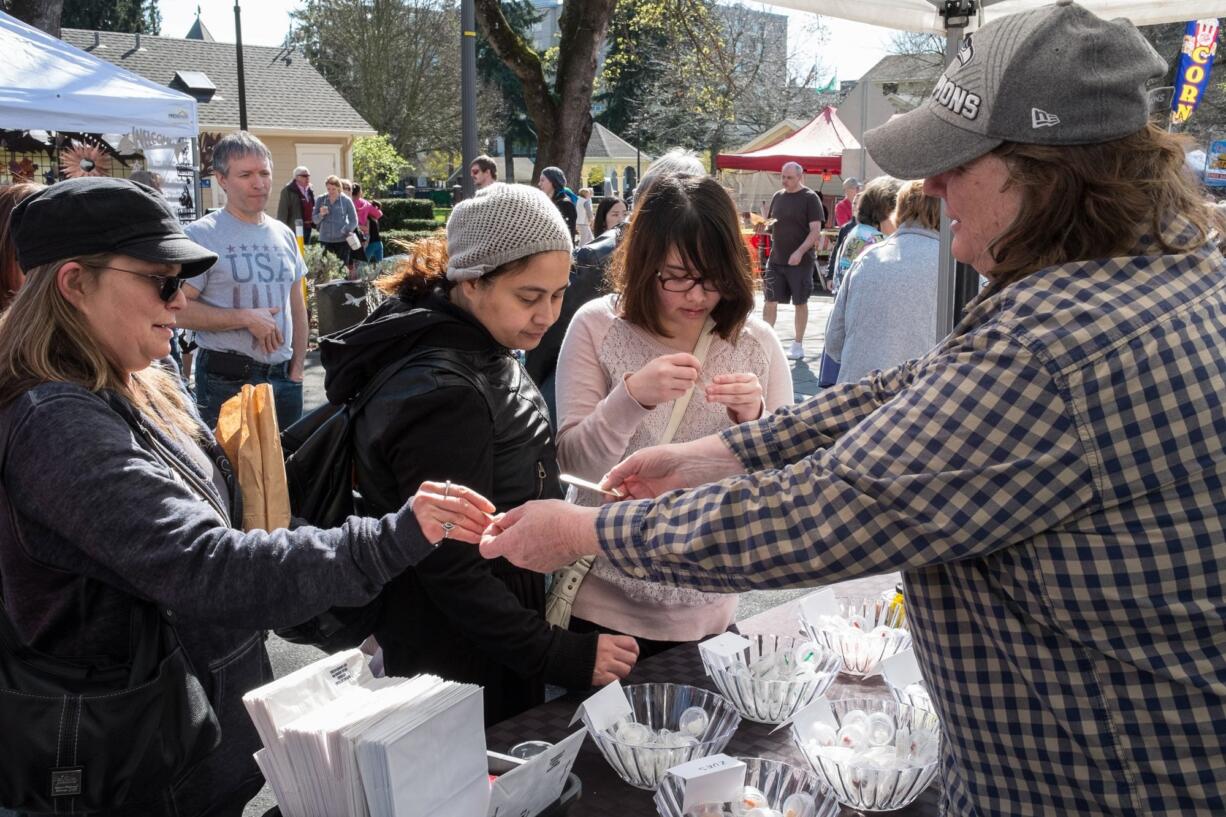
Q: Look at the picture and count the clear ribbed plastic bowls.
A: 6